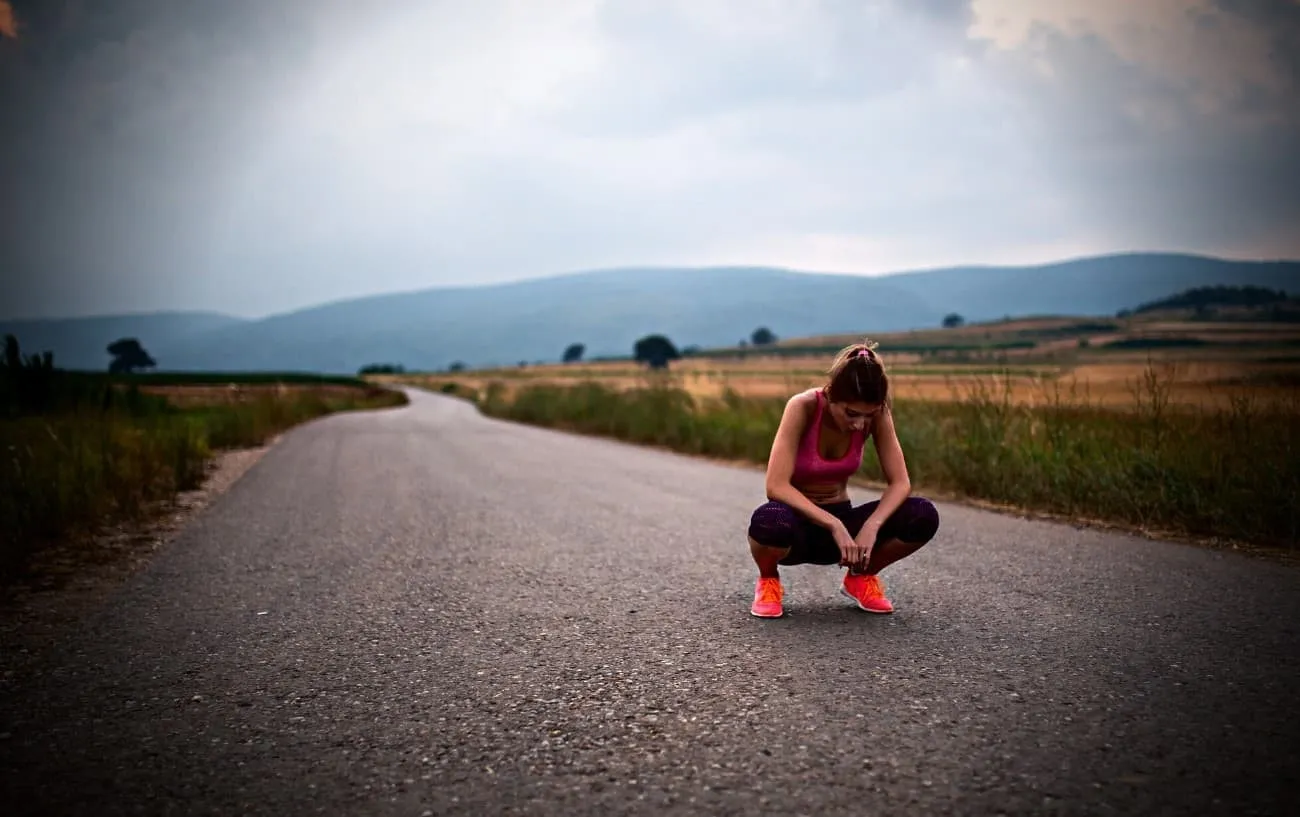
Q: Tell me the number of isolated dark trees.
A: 5